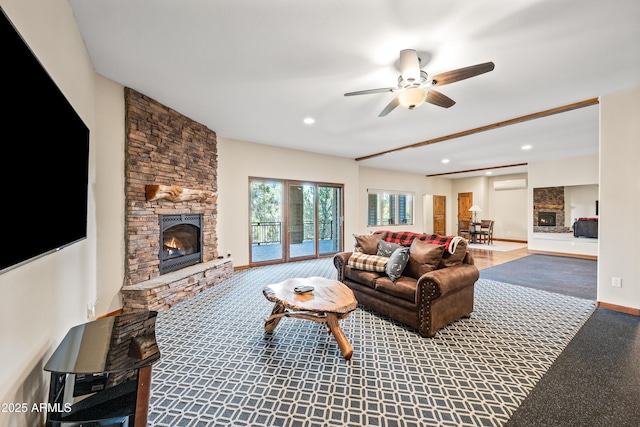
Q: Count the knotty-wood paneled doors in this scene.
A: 2